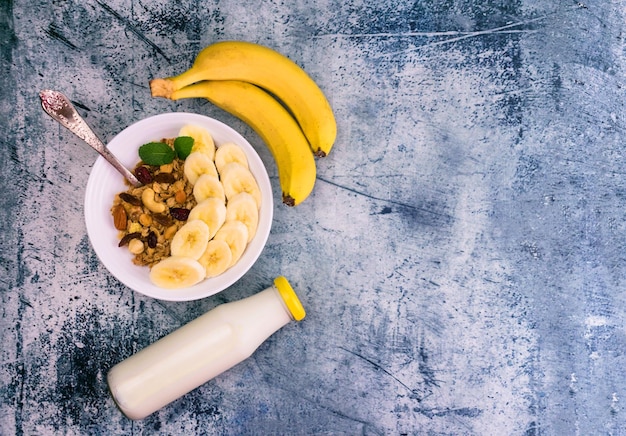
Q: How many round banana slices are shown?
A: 11